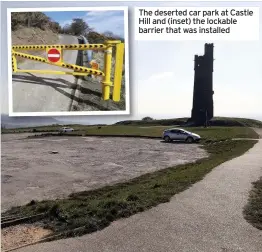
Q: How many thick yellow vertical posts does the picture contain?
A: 2